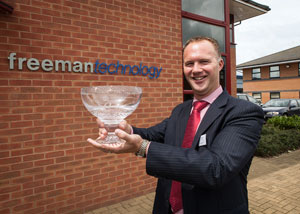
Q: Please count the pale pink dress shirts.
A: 1